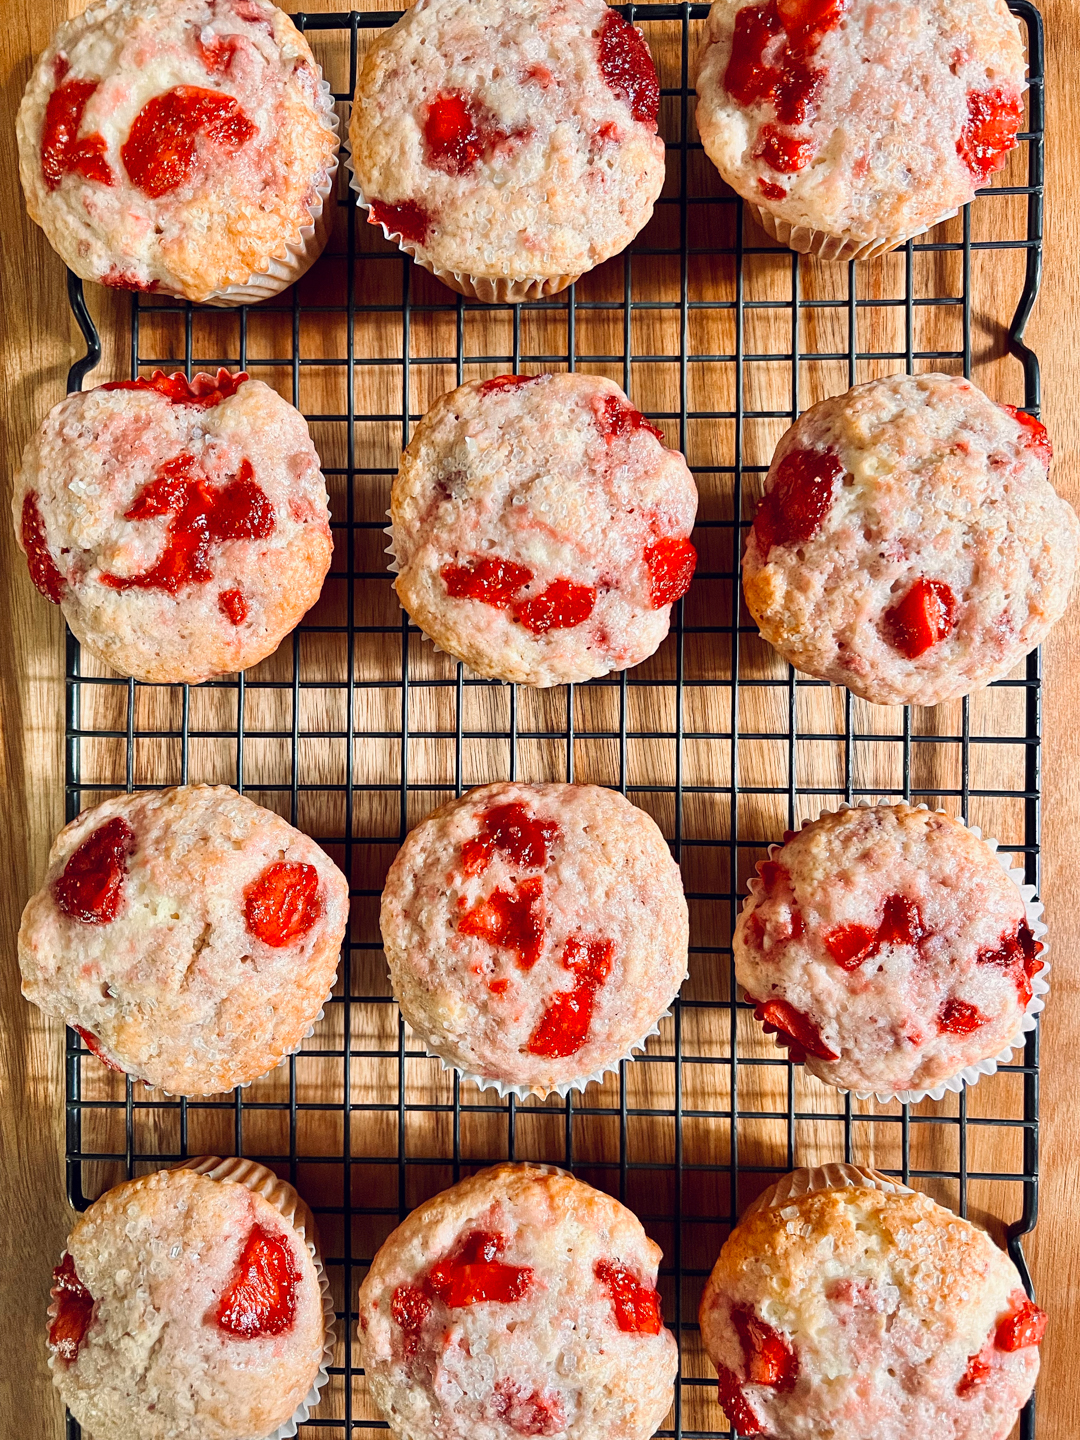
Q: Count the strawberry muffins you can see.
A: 12